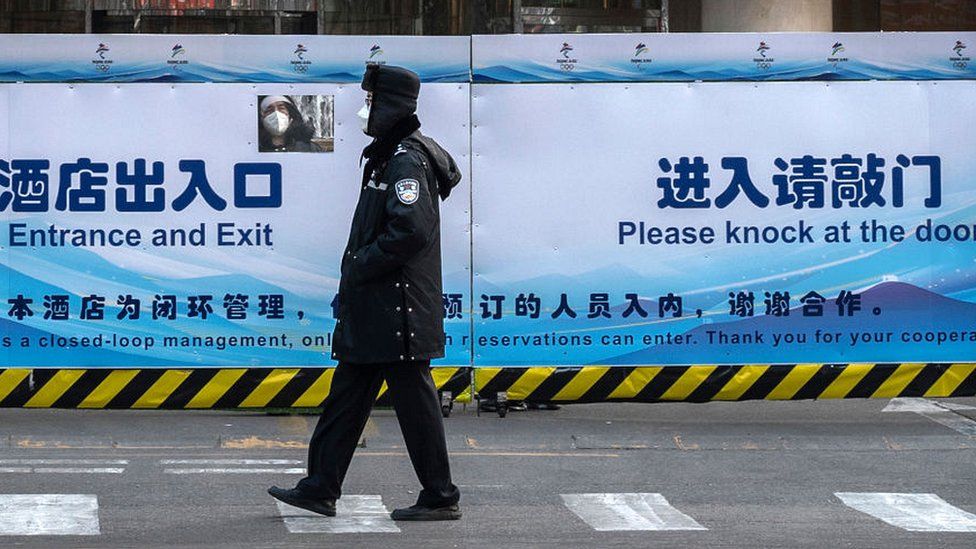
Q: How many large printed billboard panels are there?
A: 2